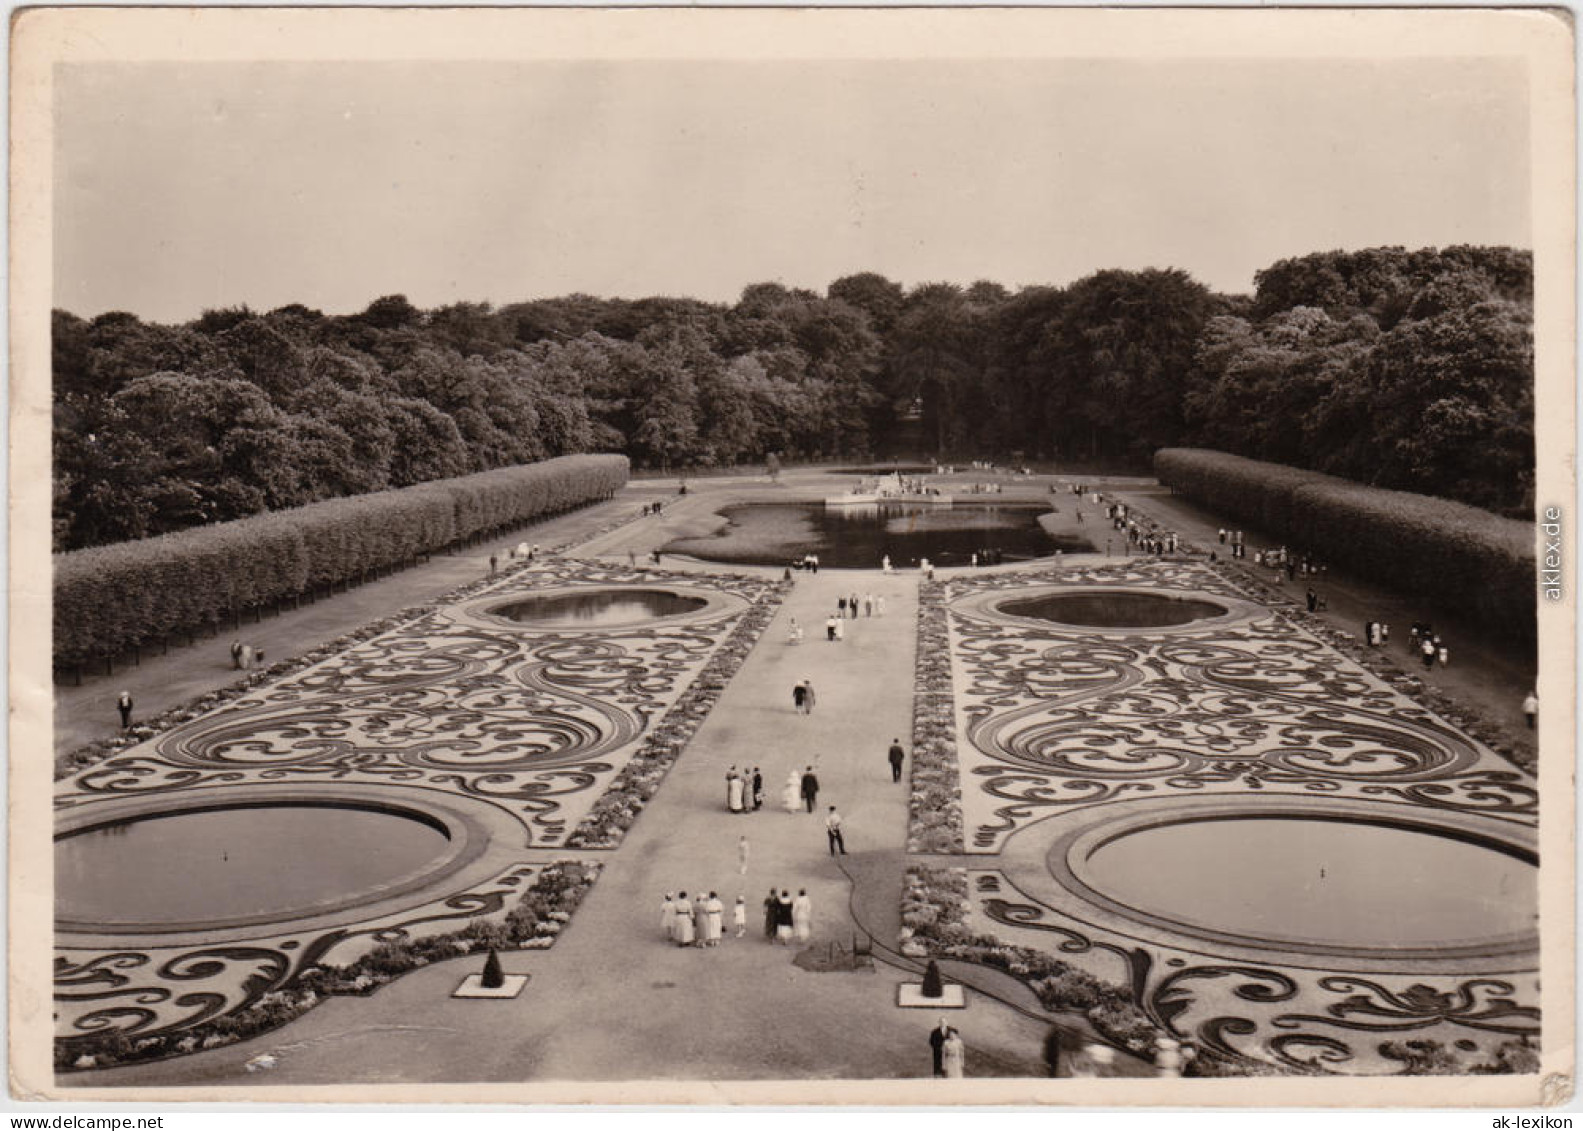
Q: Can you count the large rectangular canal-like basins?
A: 1